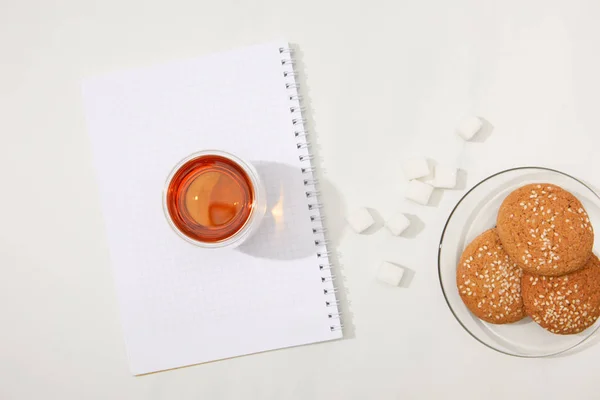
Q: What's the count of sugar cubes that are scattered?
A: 7